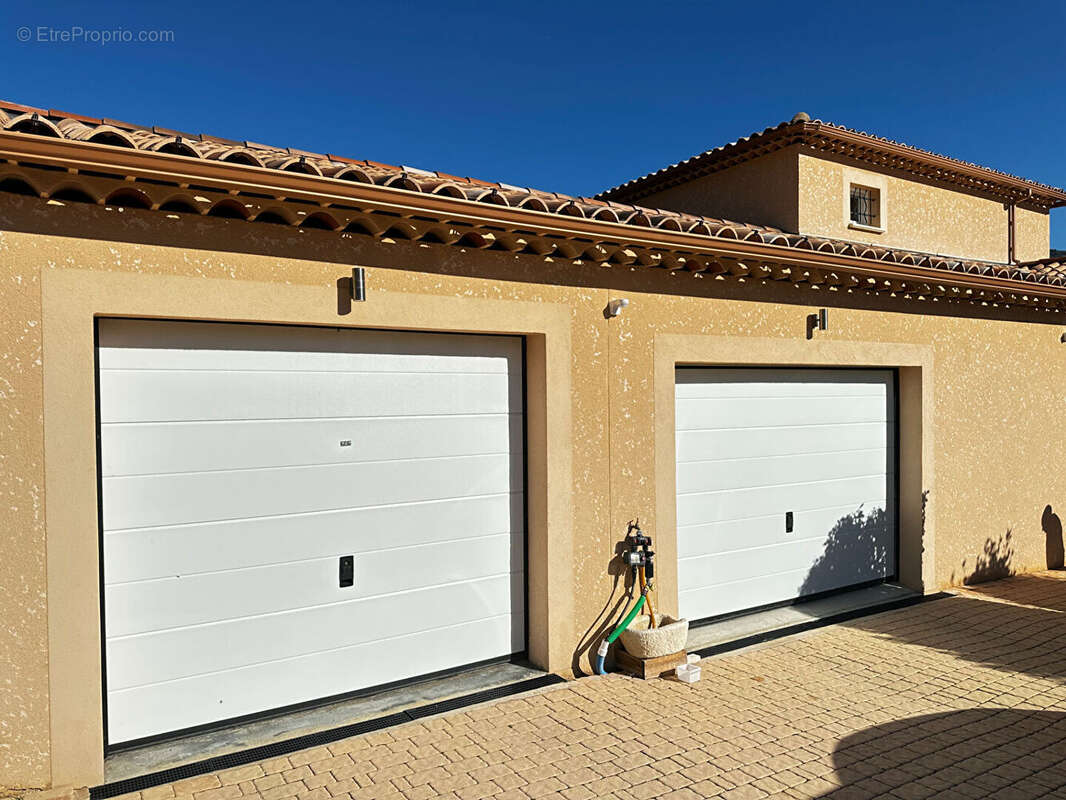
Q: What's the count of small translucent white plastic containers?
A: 2